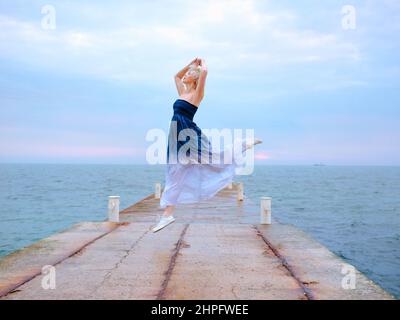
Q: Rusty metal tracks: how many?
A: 3